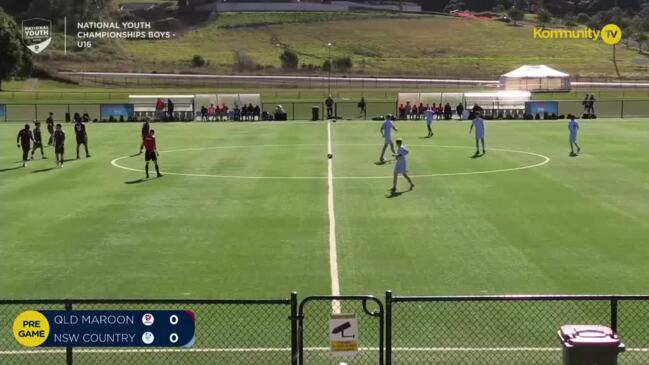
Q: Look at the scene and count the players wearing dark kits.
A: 6